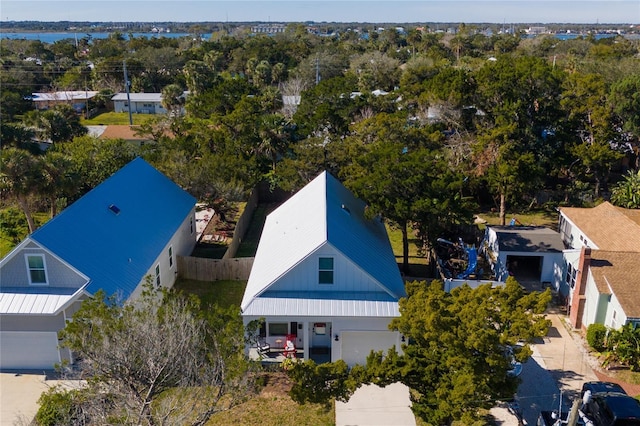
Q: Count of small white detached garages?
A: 1